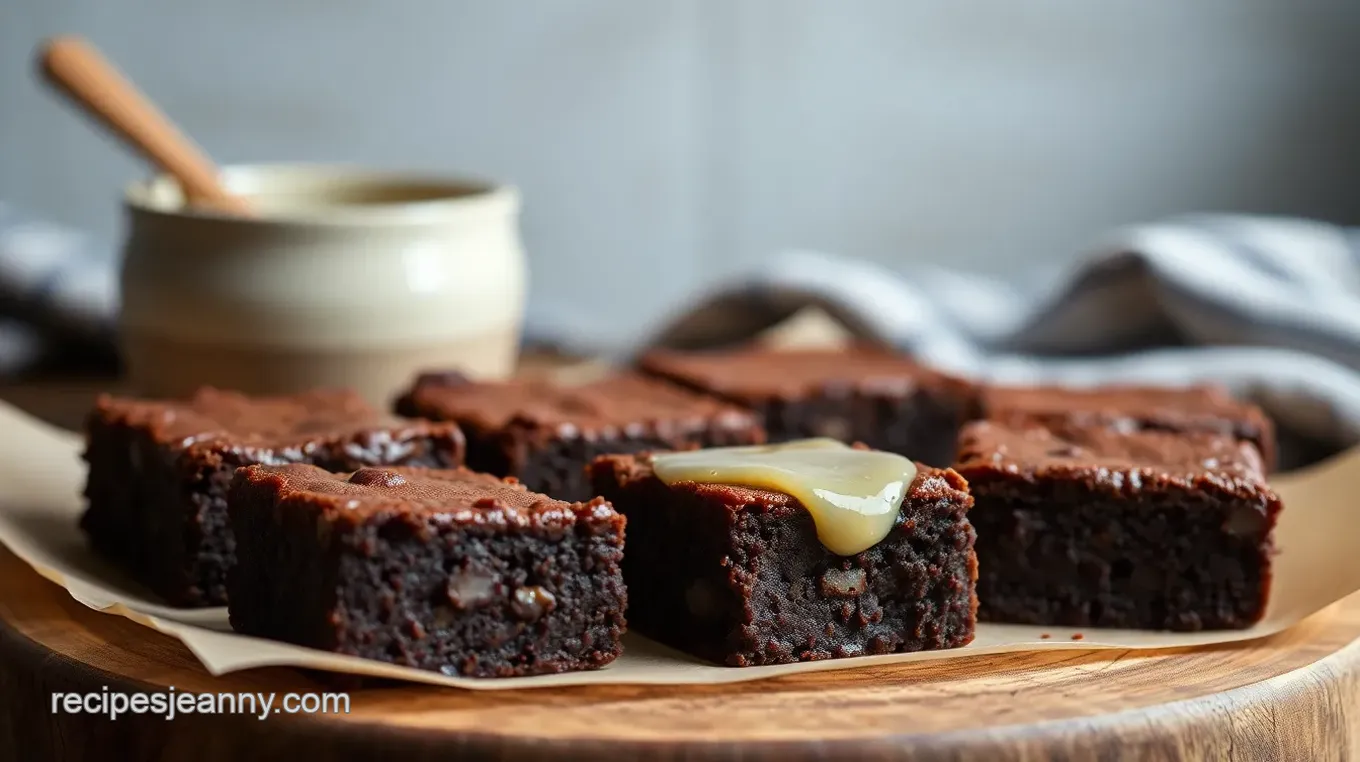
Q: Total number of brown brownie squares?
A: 7